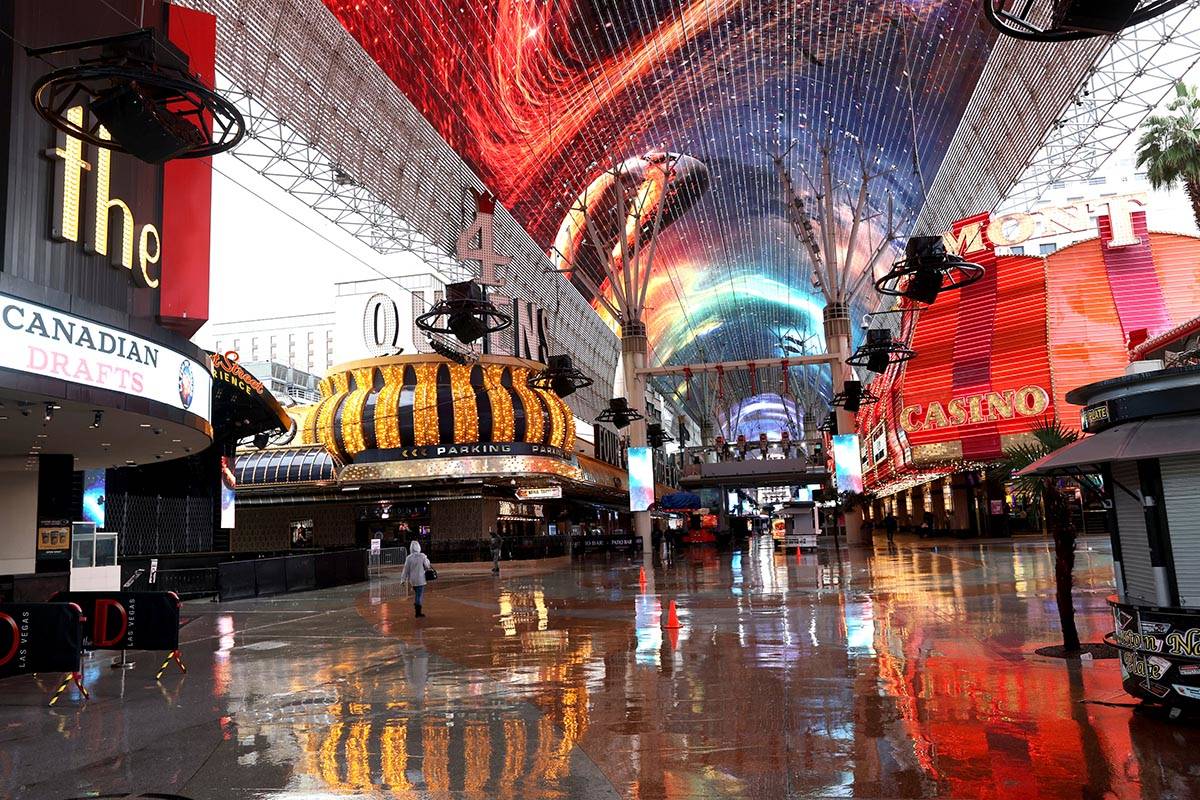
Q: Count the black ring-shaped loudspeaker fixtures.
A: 10